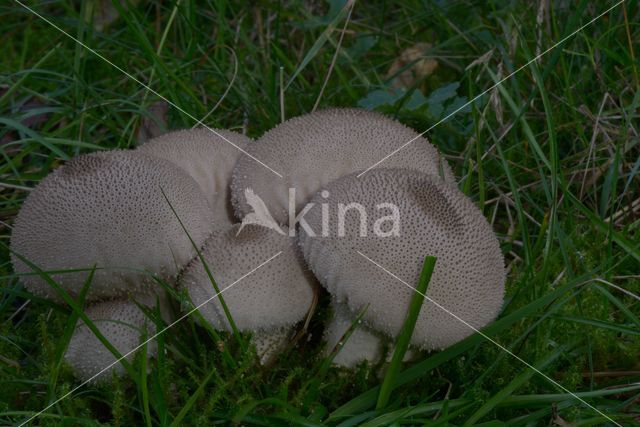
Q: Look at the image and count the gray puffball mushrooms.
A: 6